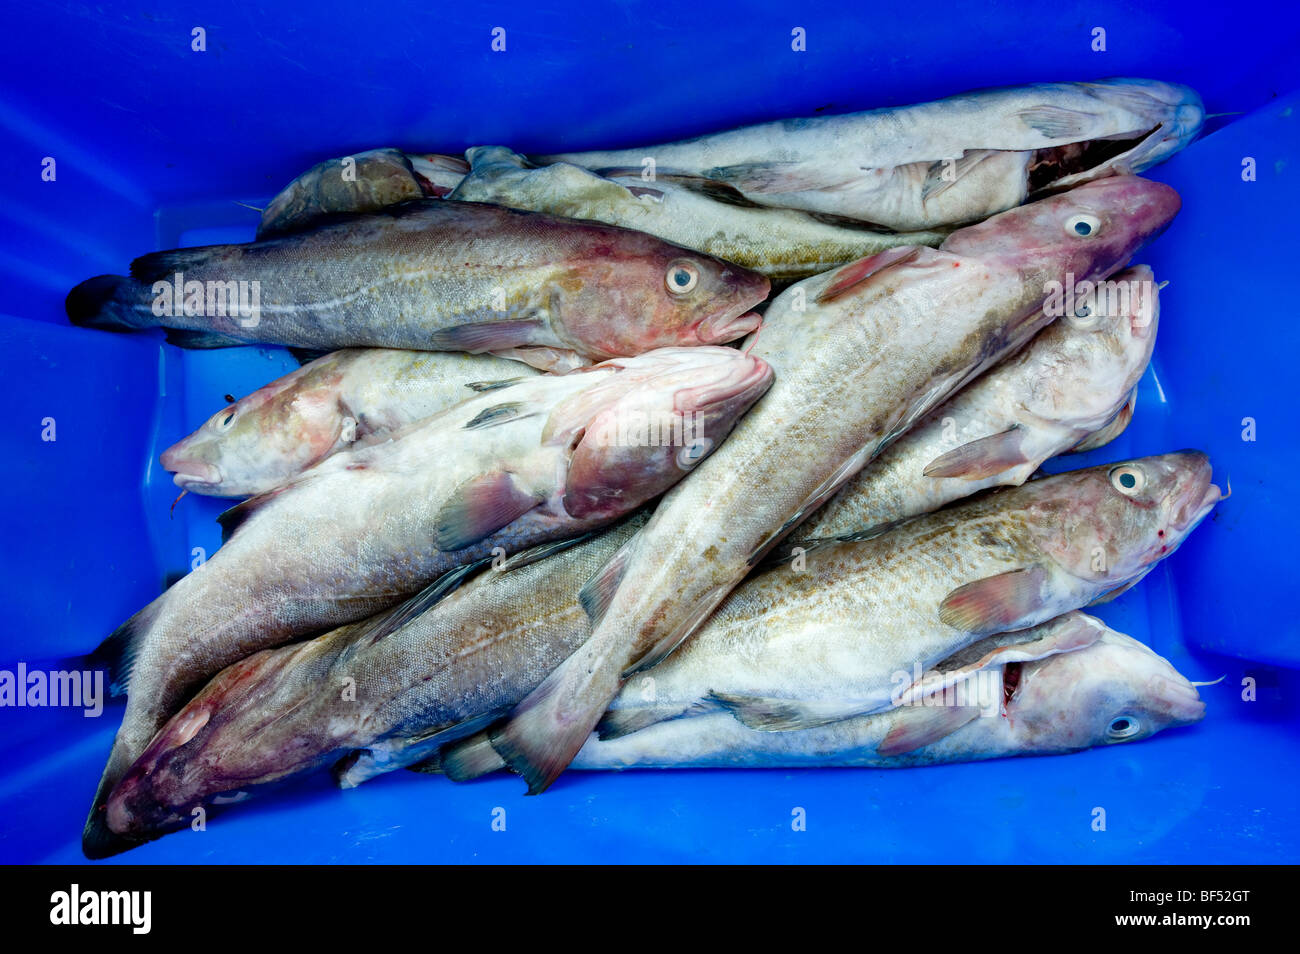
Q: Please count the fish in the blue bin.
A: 10